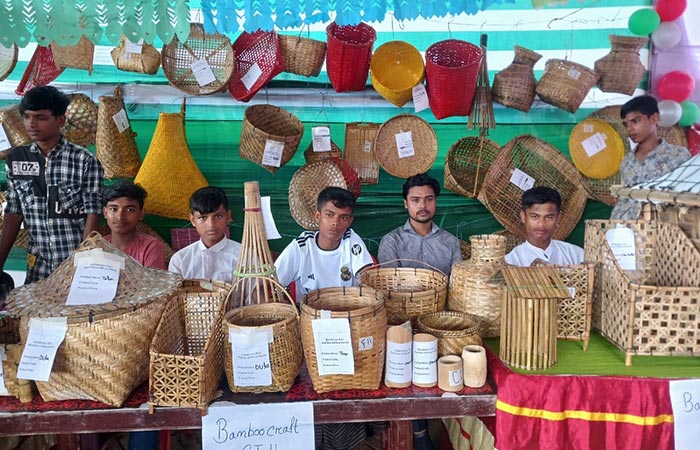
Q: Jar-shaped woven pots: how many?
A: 3